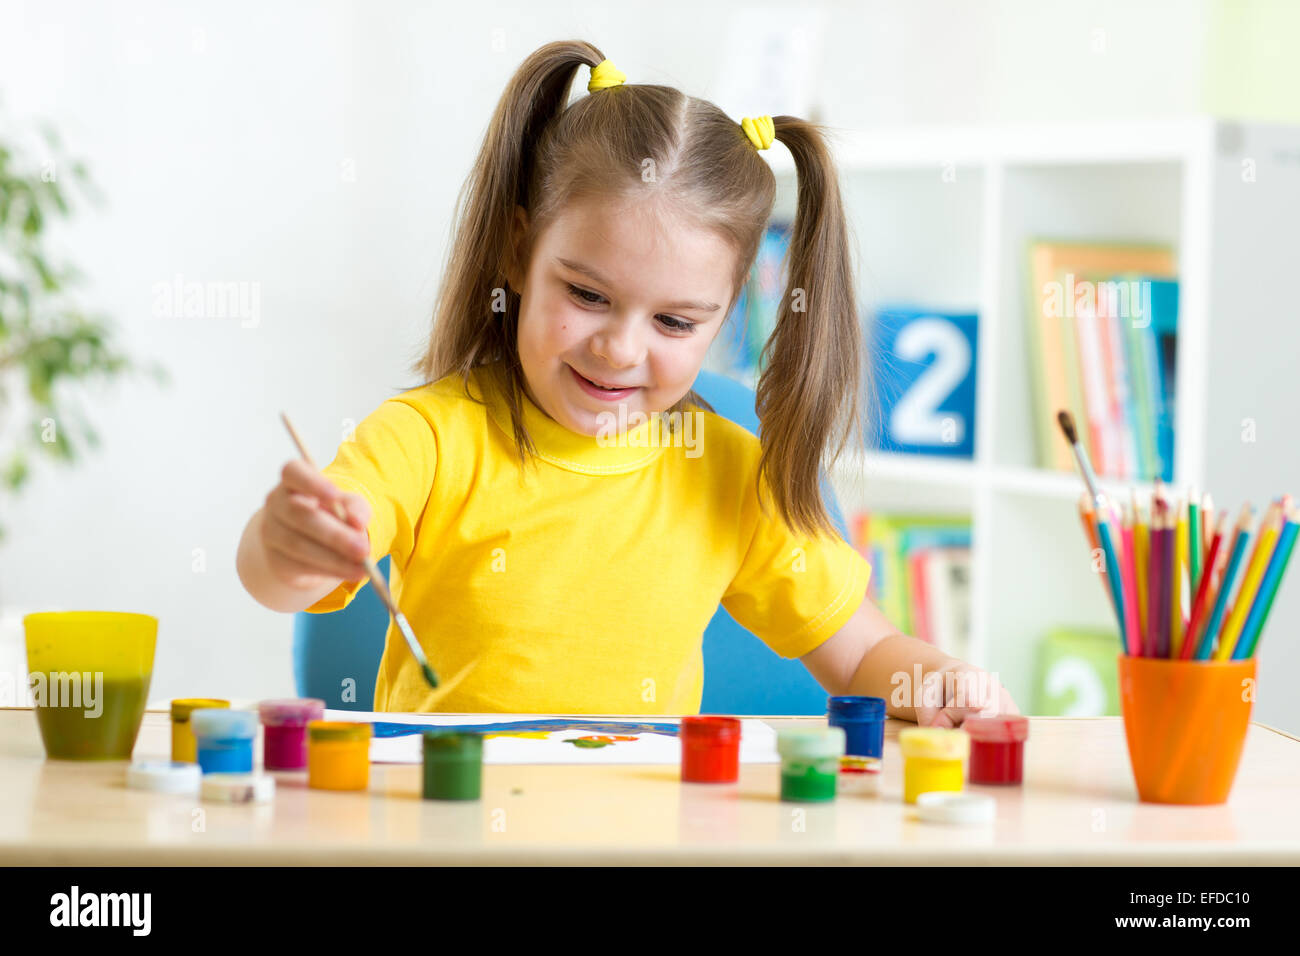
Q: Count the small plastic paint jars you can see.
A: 10